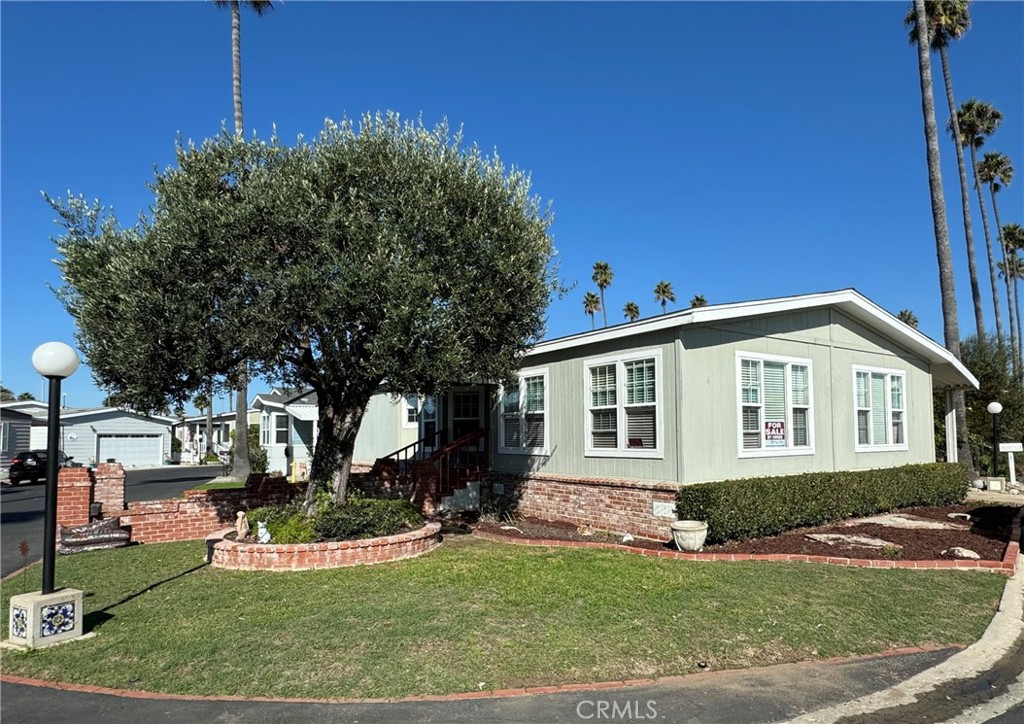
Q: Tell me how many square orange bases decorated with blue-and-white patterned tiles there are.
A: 0